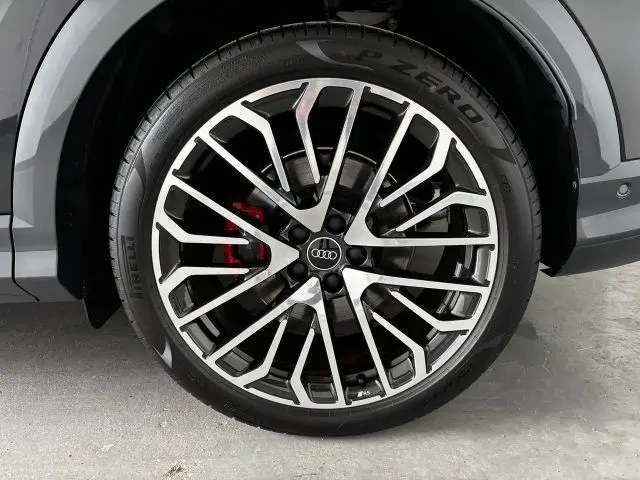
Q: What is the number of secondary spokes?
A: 10